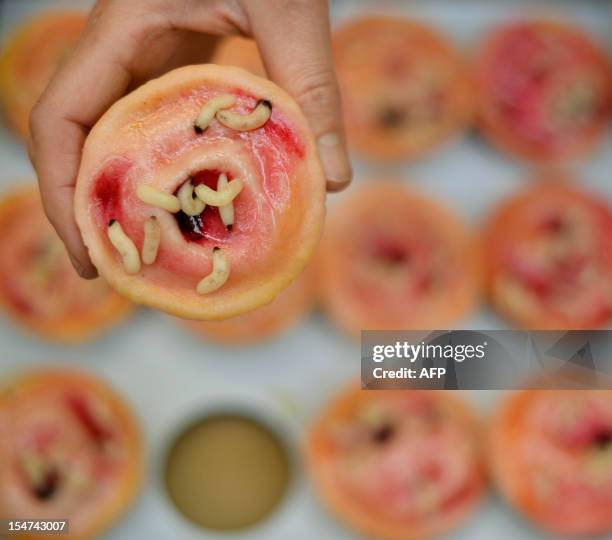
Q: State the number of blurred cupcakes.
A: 11